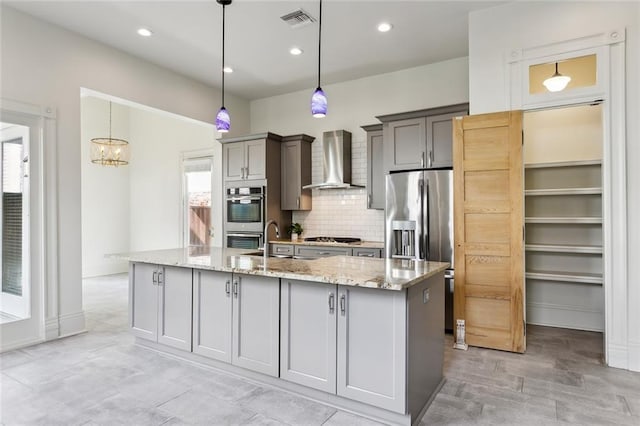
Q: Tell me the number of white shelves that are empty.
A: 5